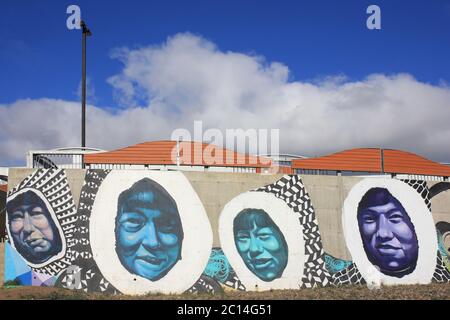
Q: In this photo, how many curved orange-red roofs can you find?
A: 2